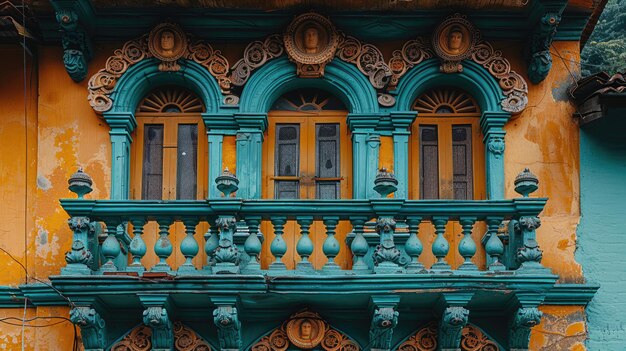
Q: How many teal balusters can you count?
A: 14